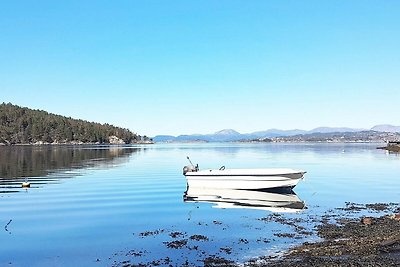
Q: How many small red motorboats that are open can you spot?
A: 0